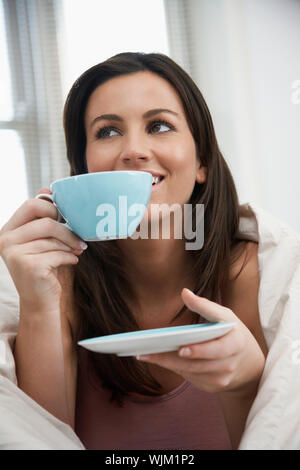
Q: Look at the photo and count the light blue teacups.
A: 1